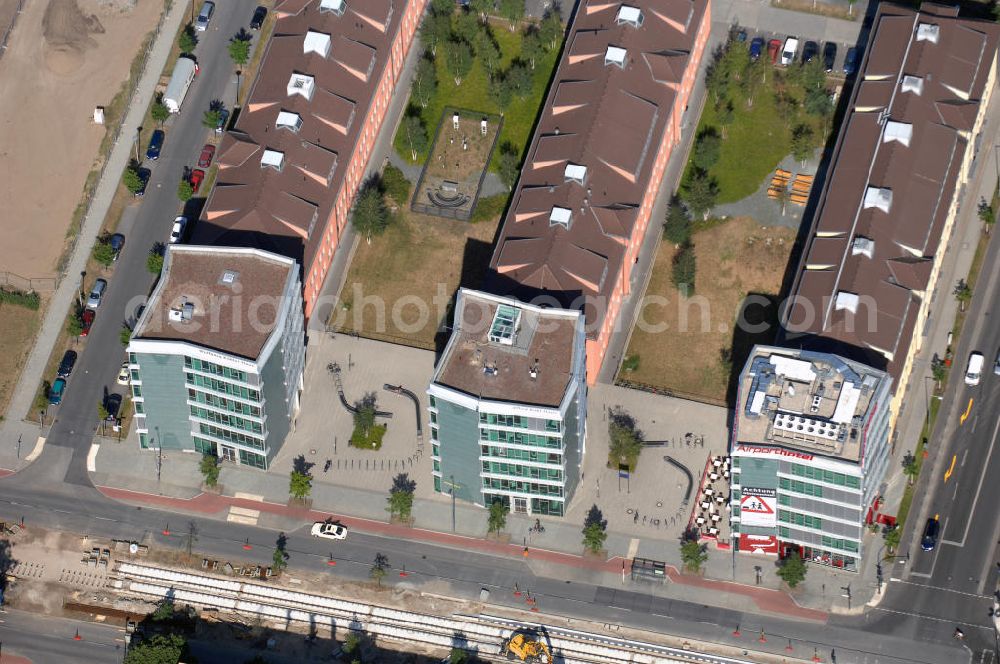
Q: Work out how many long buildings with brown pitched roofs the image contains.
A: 3